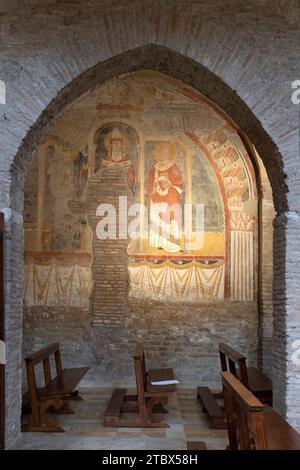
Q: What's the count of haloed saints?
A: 2